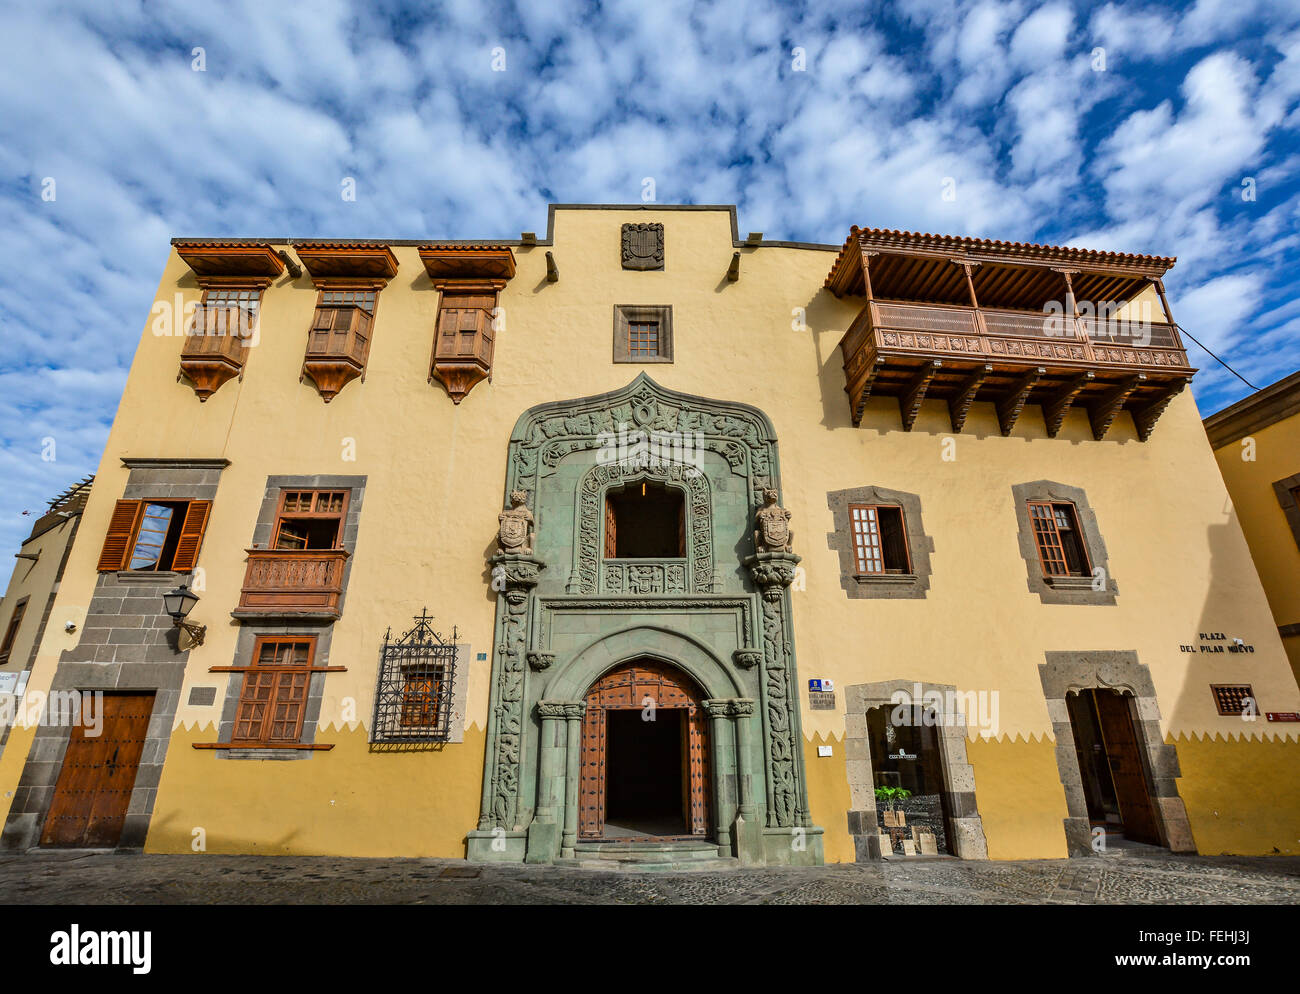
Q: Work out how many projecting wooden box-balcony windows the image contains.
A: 3